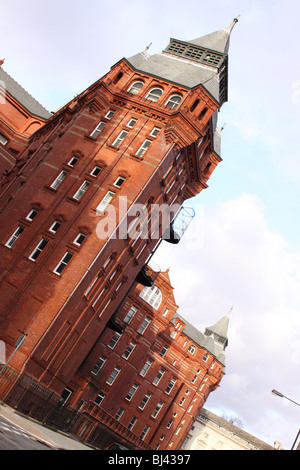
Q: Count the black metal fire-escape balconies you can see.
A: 3